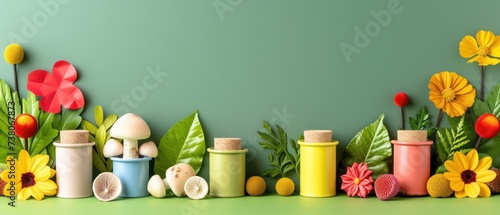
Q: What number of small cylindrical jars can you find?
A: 5